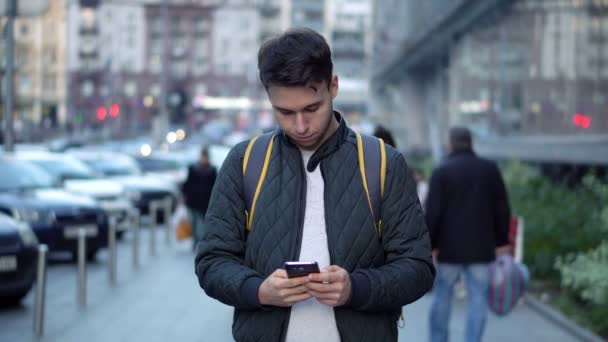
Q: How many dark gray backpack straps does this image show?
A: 2